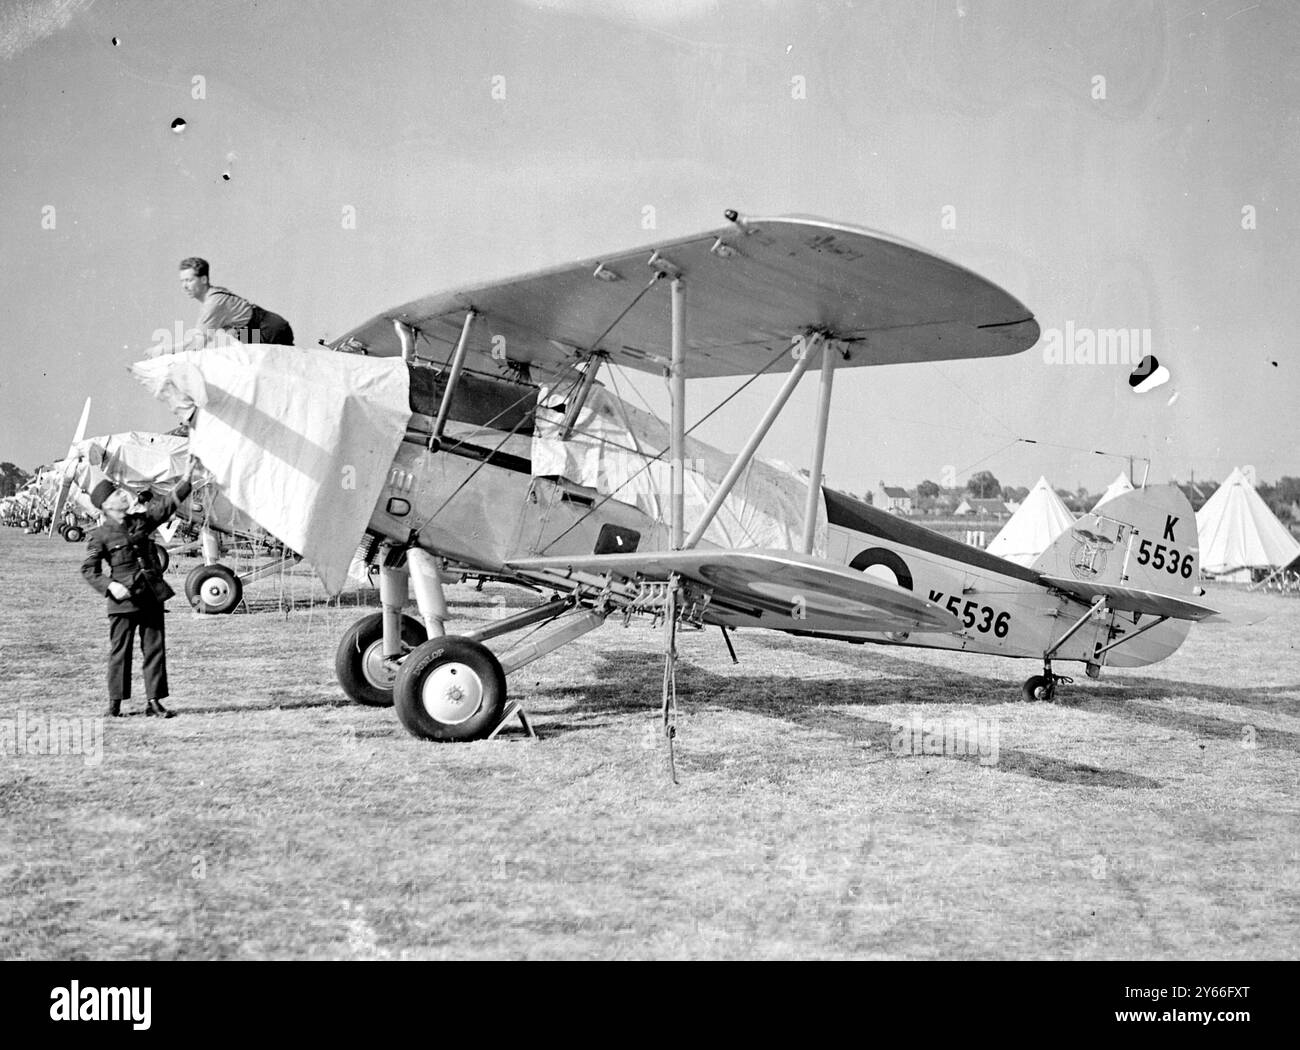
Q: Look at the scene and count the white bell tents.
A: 3